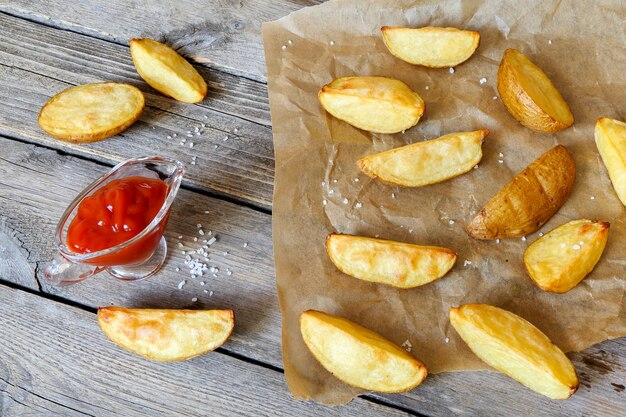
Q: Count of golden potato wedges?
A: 13